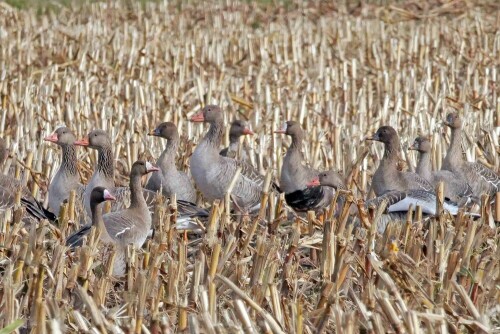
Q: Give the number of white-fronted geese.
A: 3